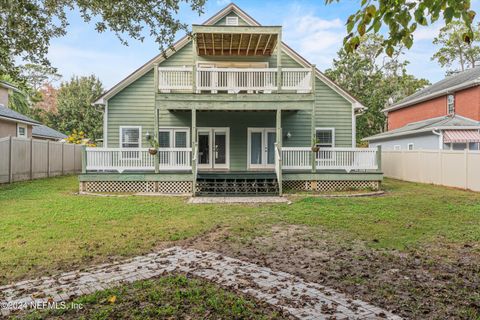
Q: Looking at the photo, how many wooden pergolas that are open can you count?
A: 1